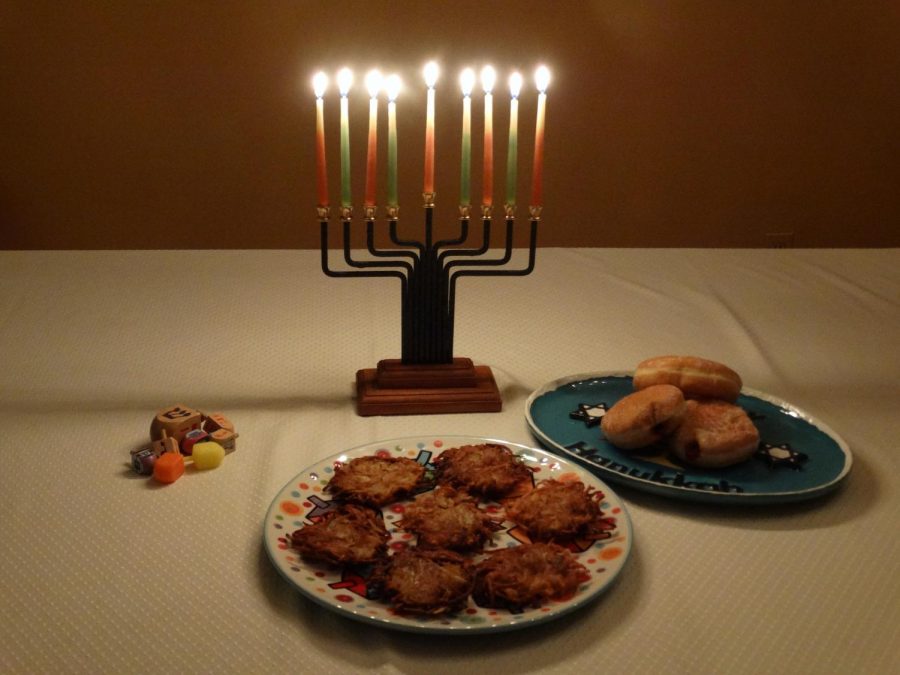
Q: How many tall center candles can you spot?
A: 1